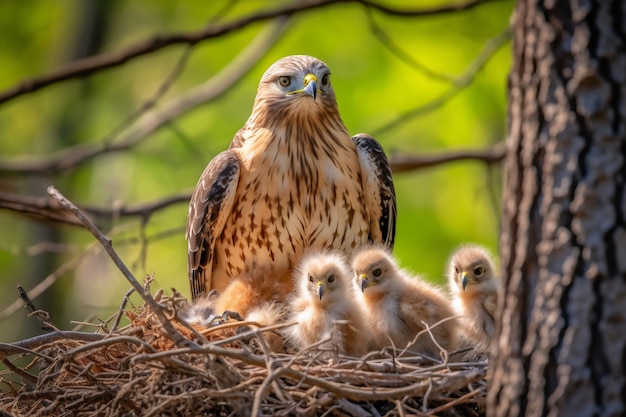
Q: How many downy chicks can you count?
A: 3